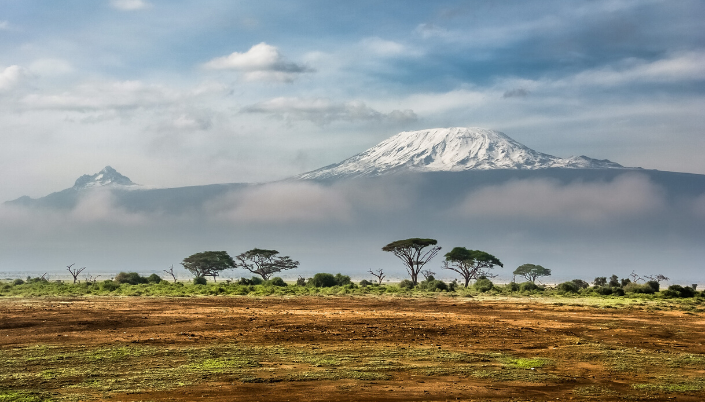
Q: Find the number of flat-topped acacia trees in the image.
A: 5